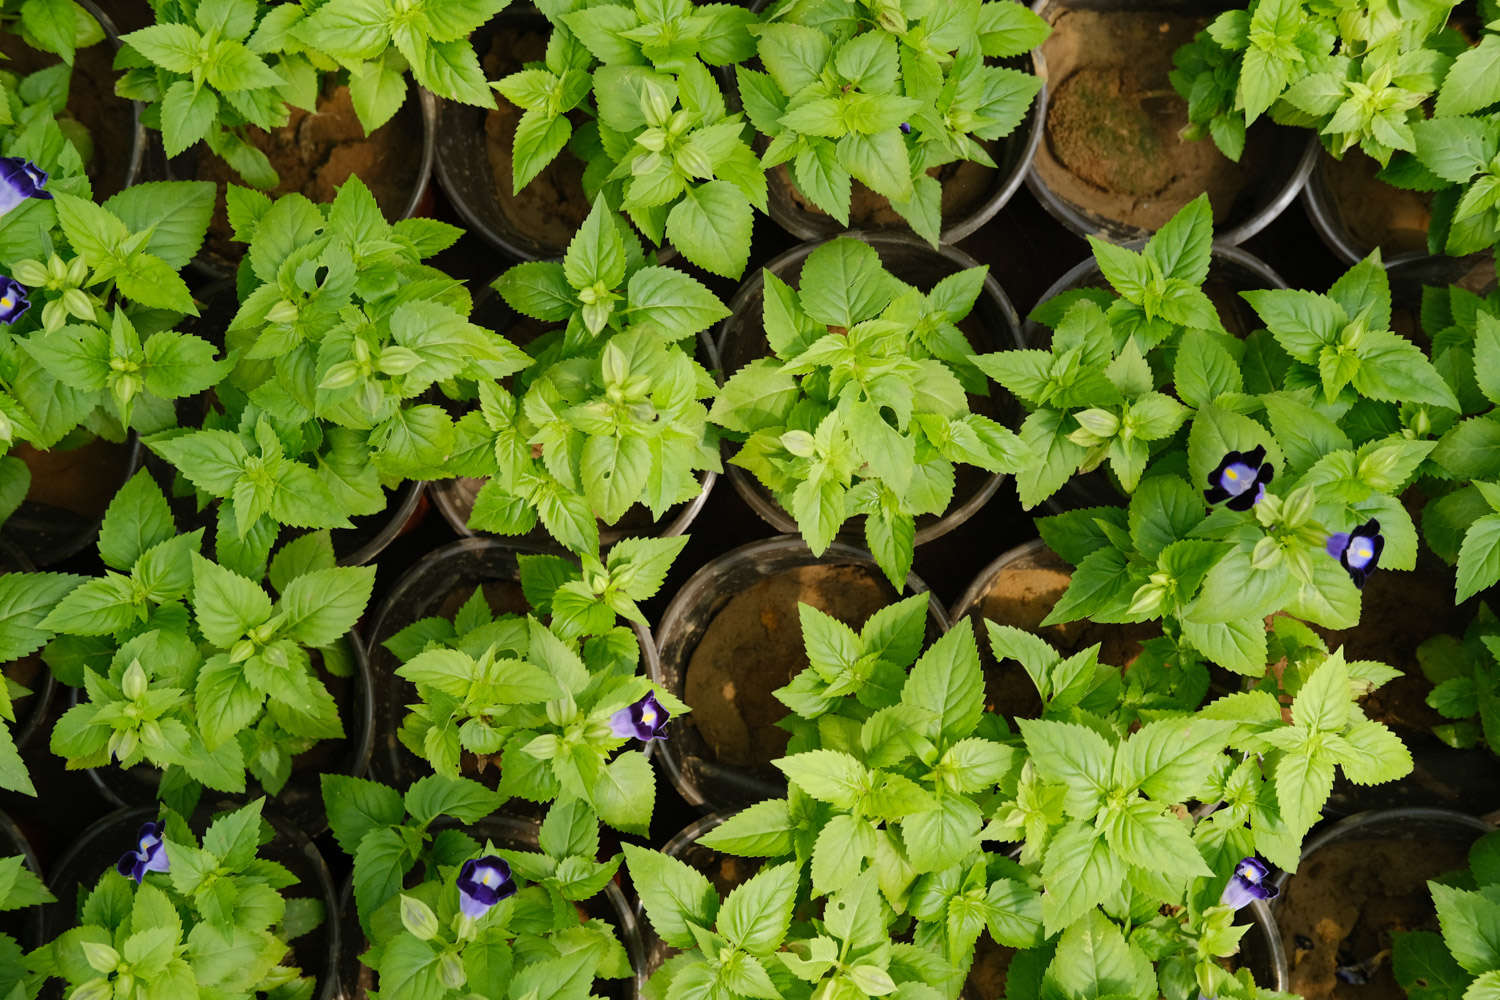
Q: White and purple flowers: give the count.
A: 8